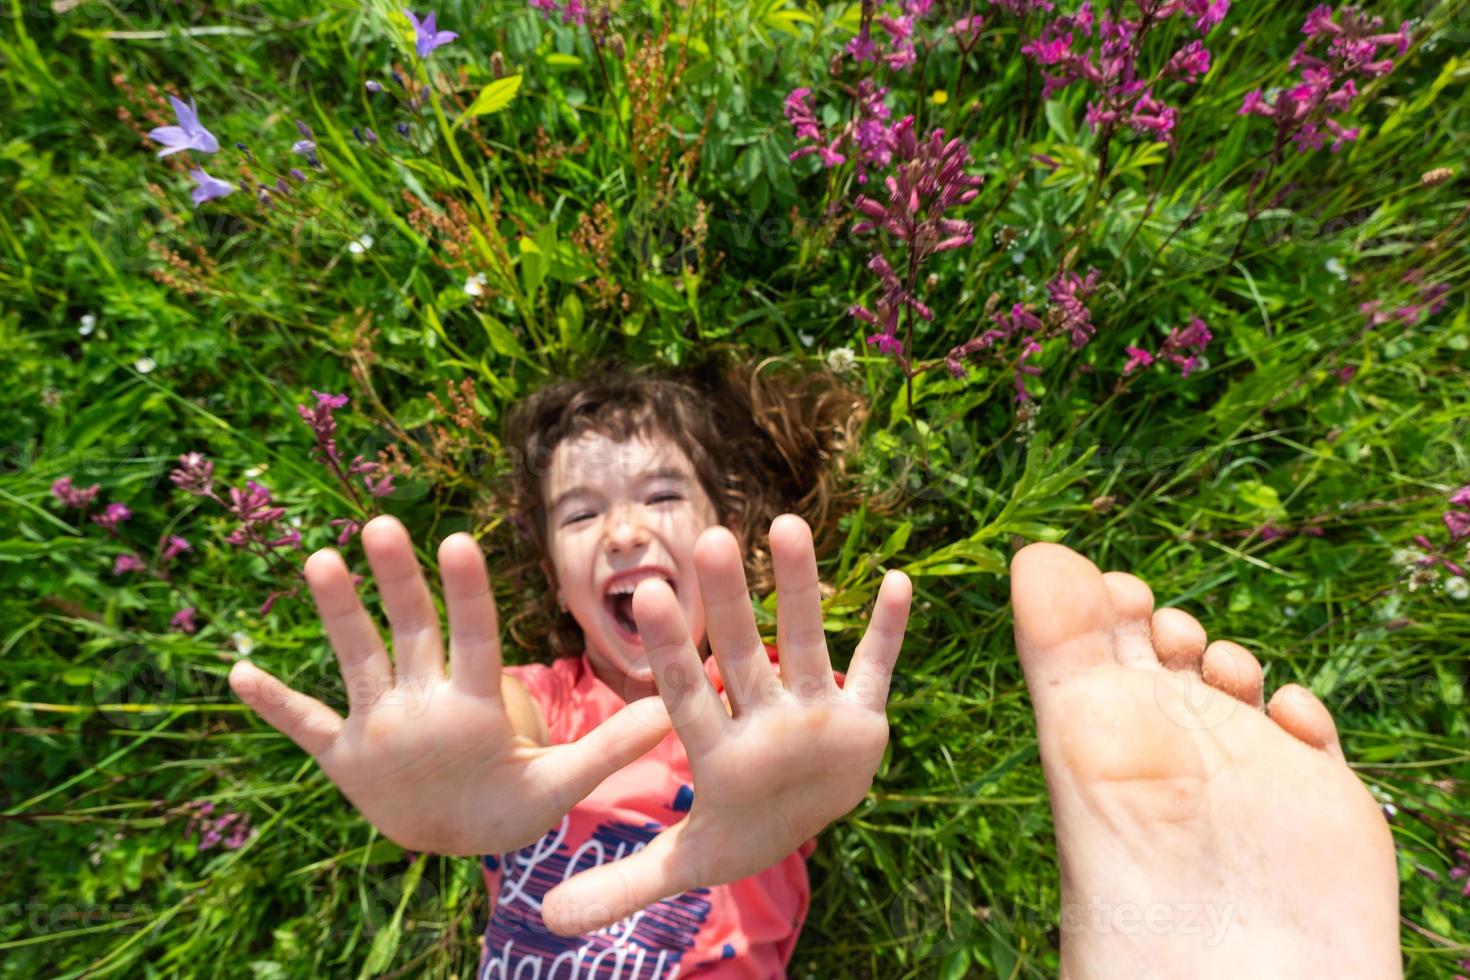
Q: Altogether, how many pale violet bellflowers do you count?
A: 3